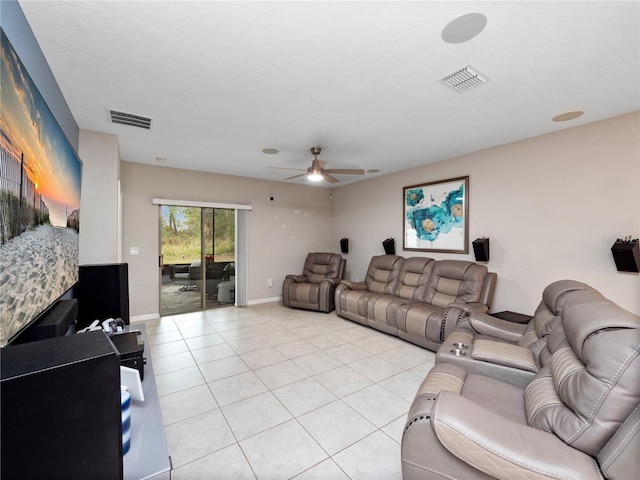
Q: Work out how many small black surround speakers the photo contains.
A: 4